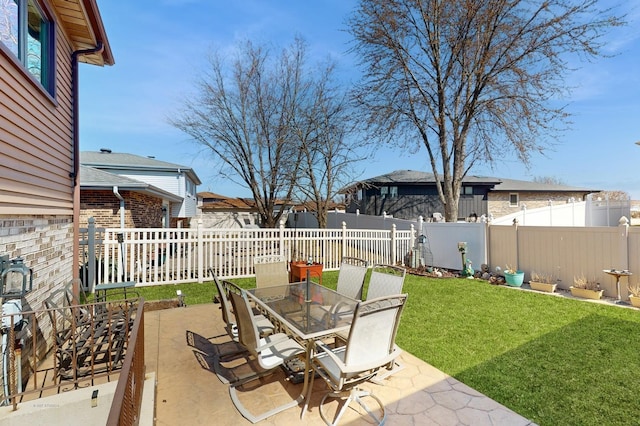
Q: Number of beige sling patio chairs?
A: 6